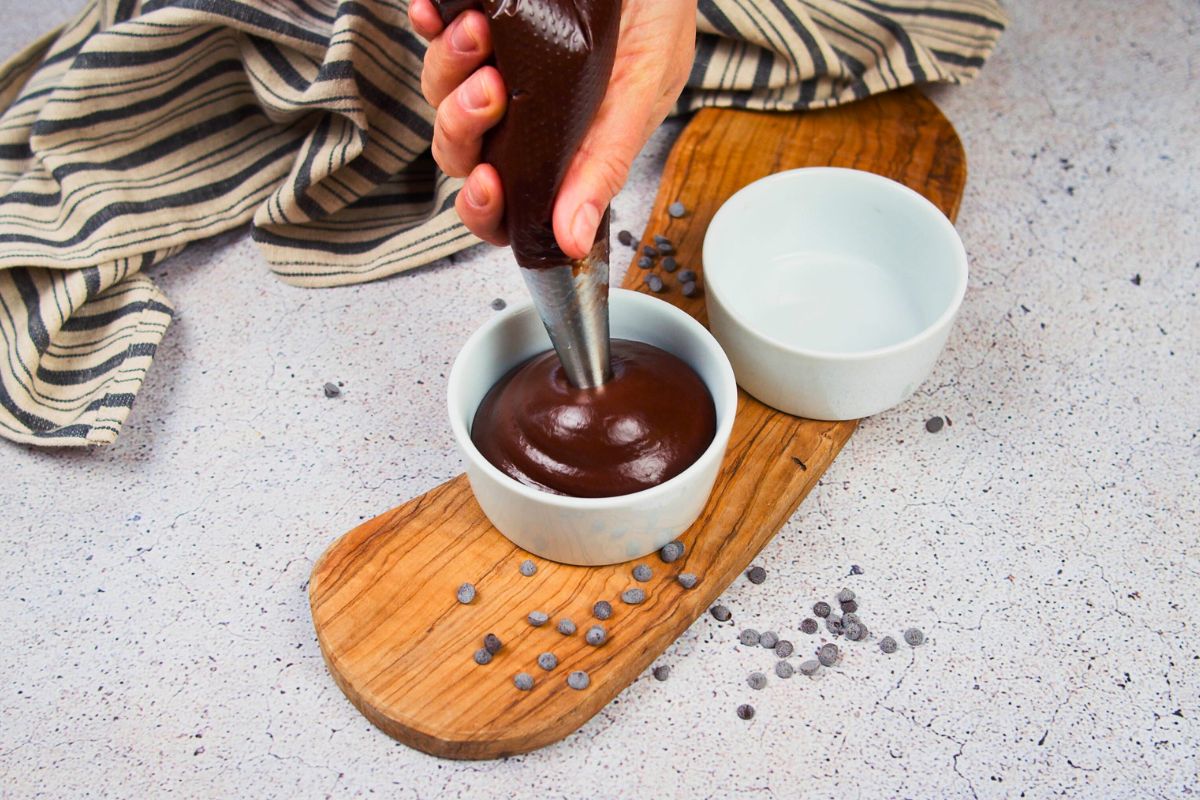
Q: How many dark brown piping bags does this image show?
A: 1